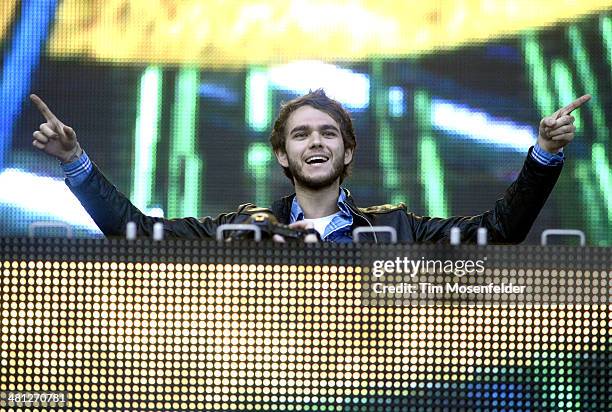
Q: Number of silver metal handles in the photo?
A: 4